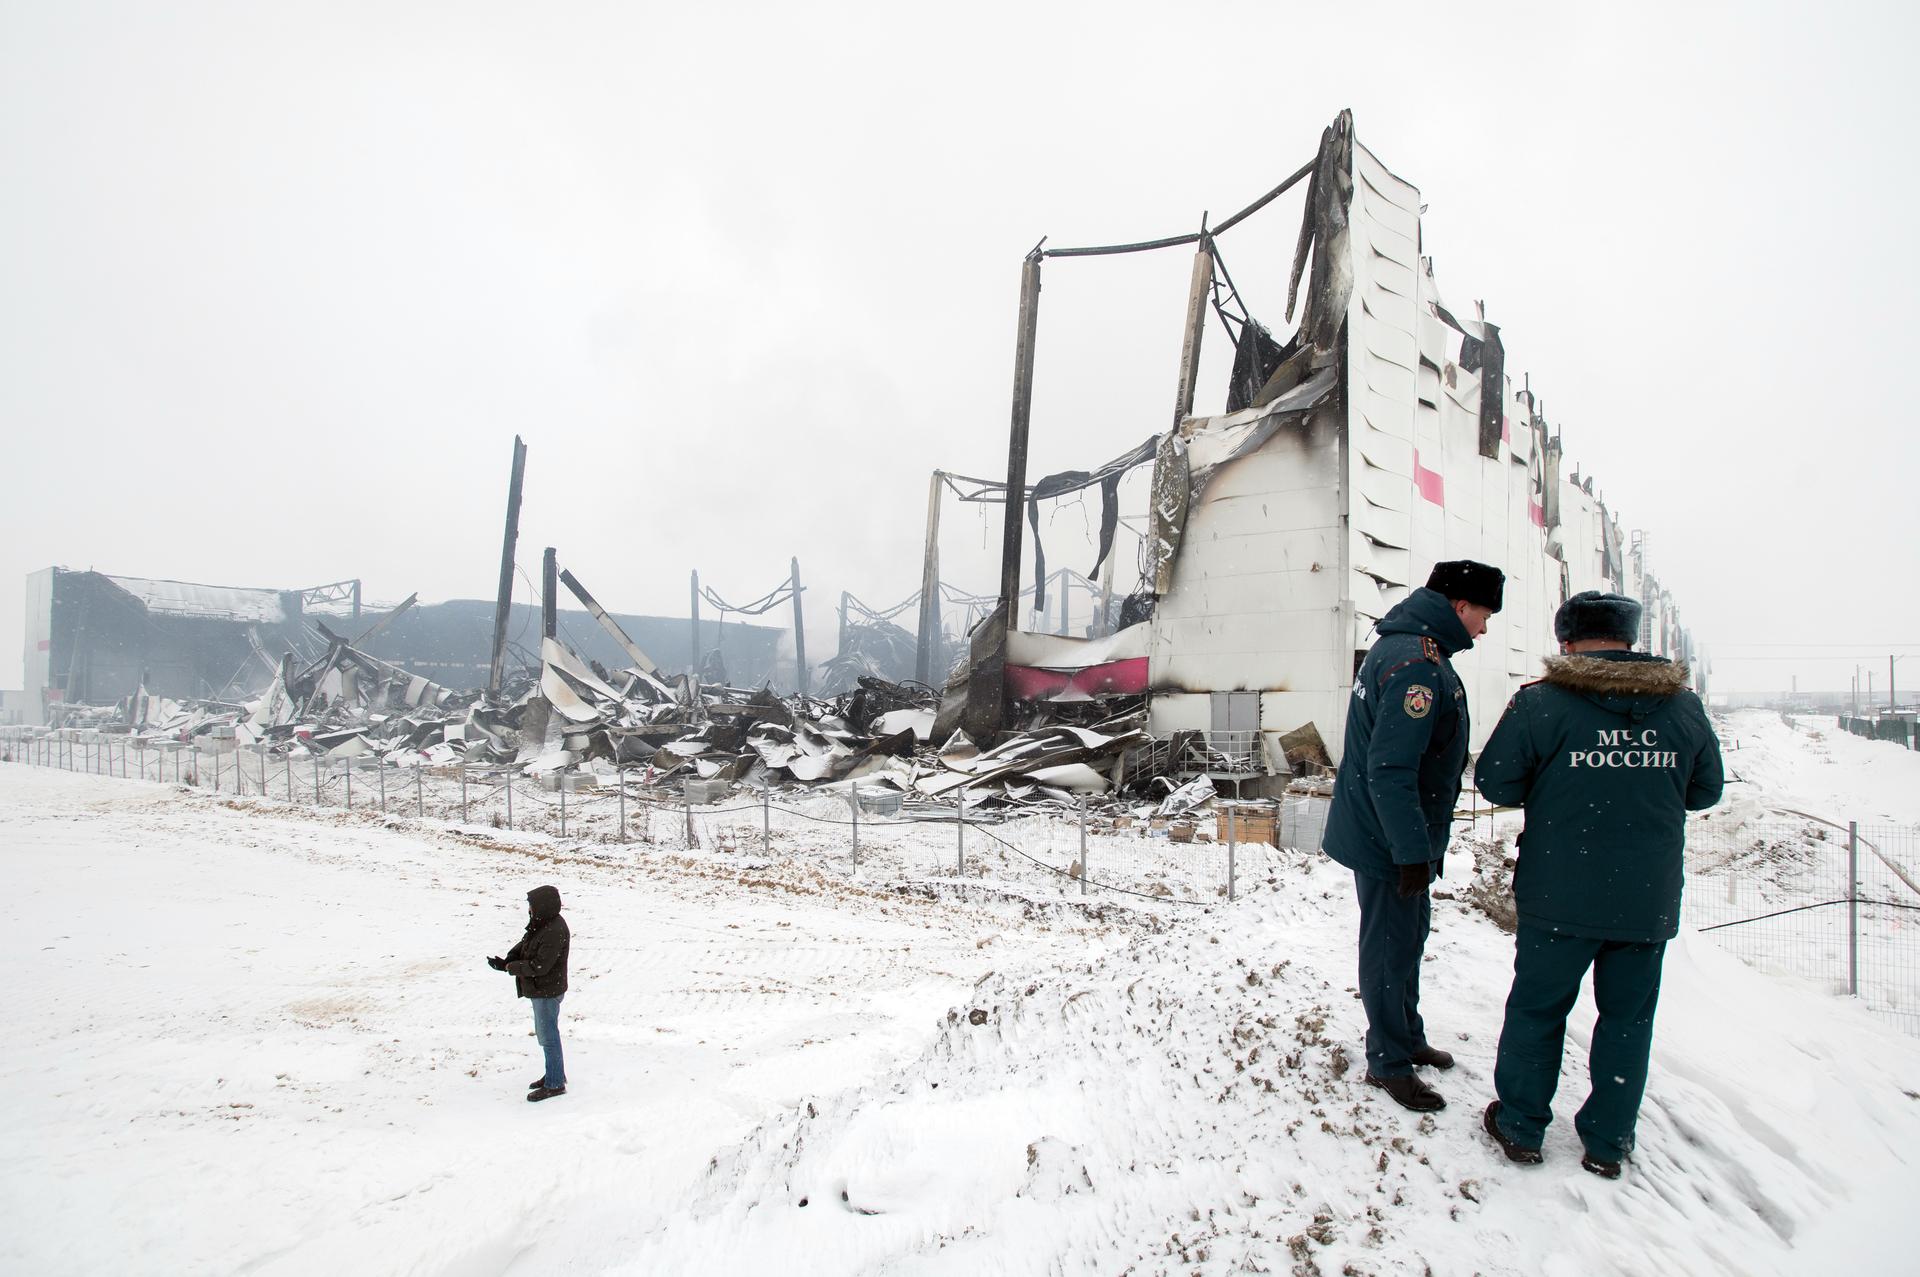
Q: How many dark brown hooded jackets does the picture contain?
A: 1